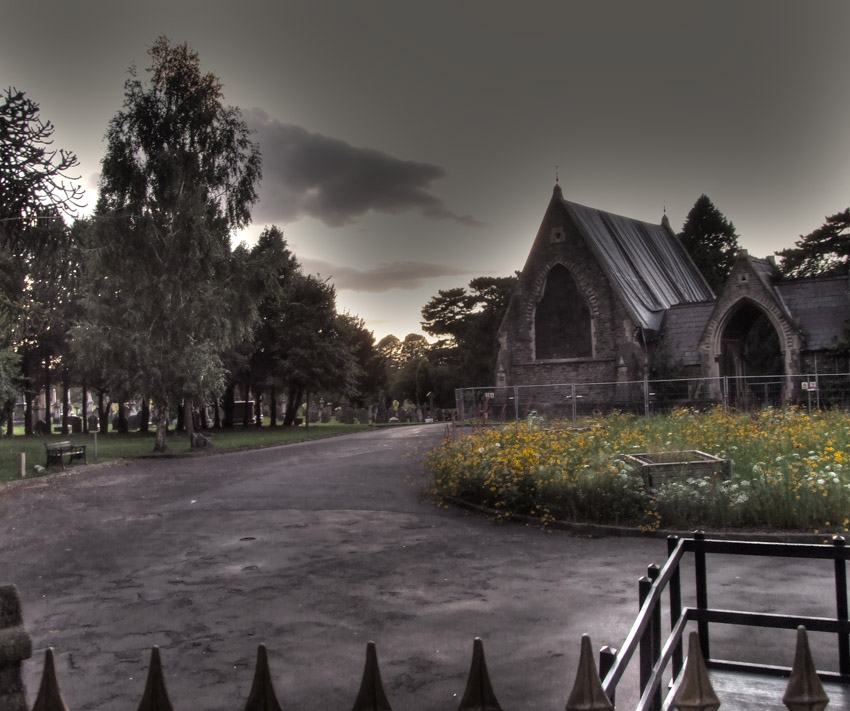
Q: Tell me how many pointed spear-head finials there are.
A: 8